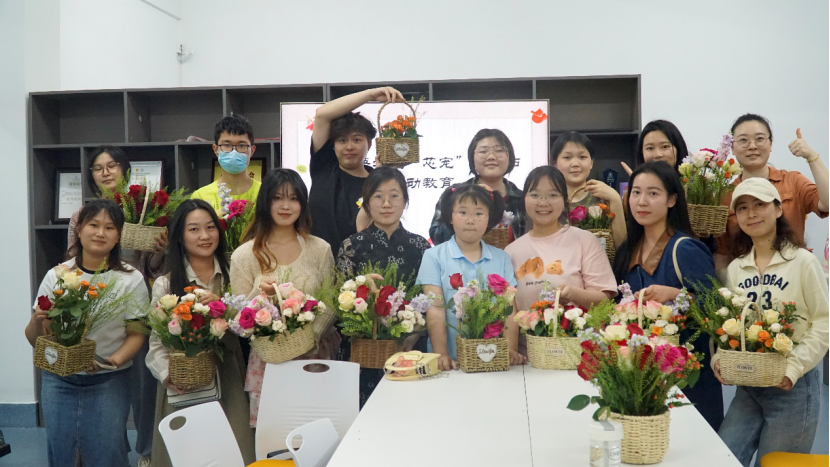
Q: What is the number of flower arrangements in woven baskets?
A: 15